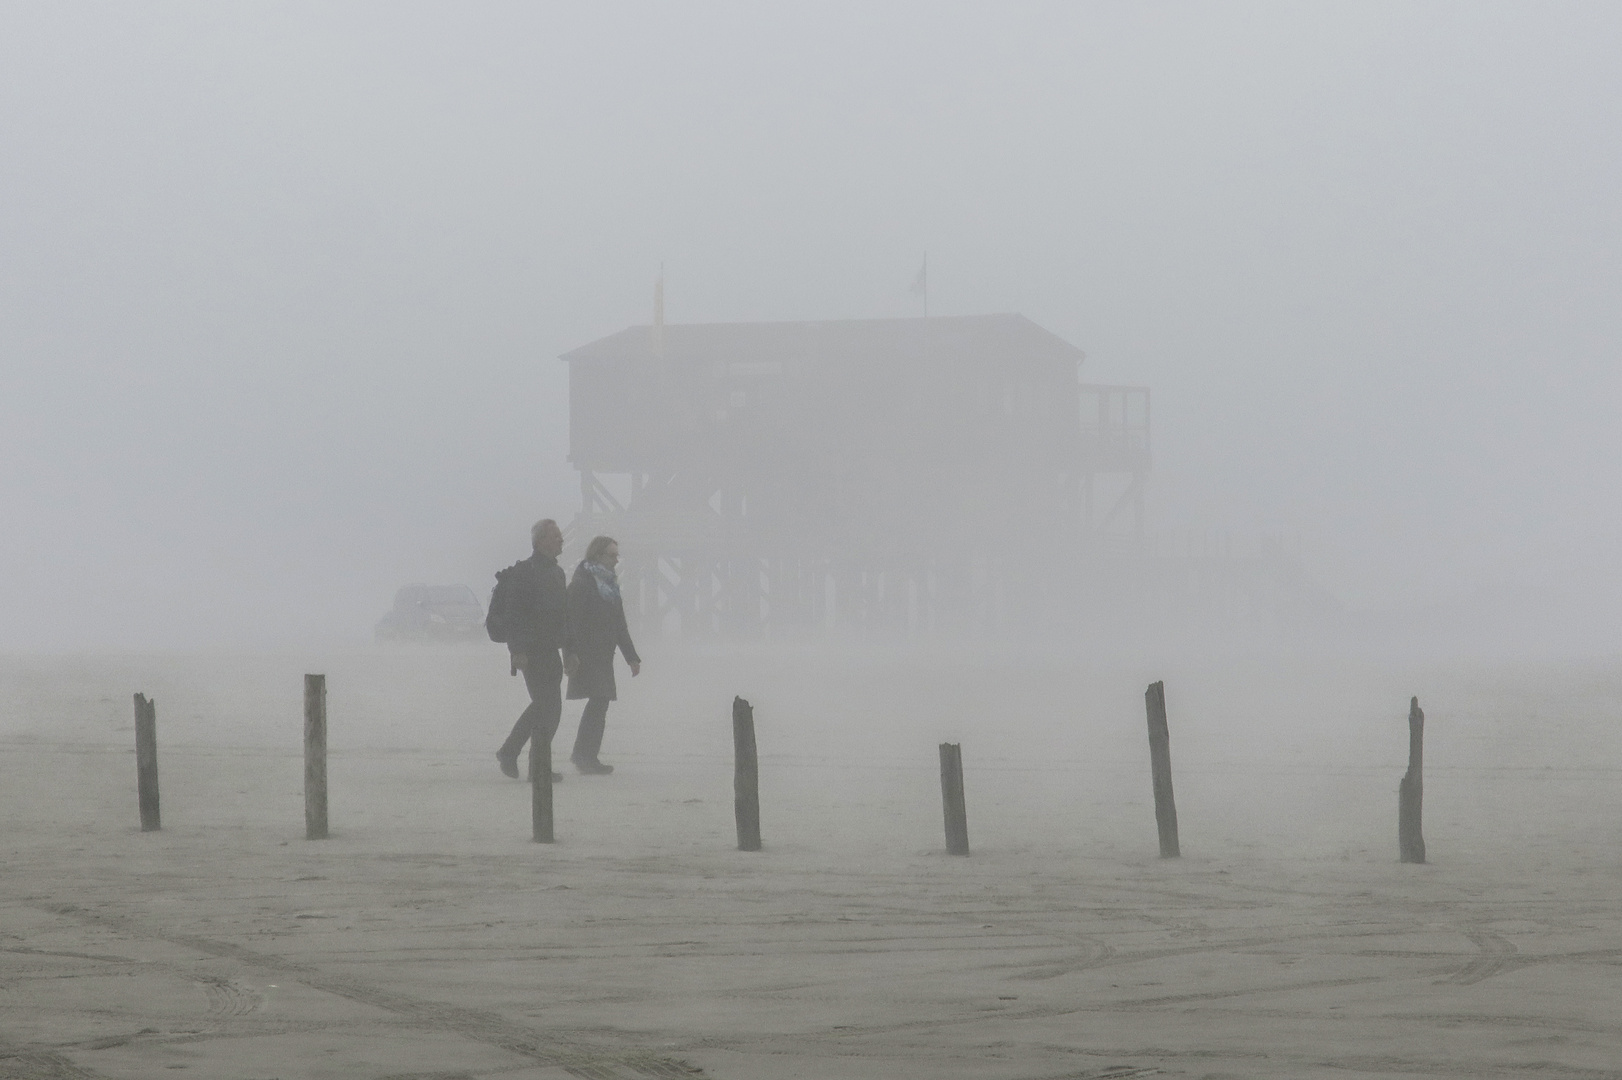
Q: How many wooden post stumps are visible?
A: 7